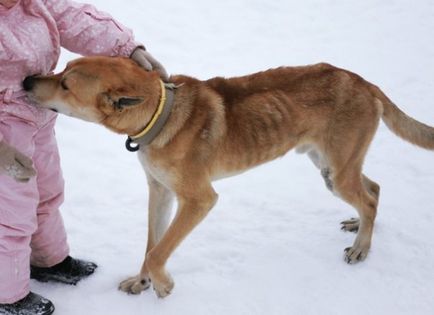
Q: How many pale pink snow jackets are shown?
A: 1